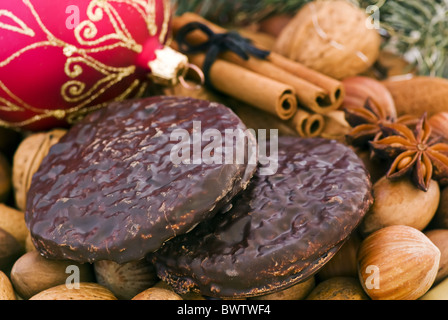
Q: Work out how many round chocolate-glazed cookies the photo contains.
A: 2